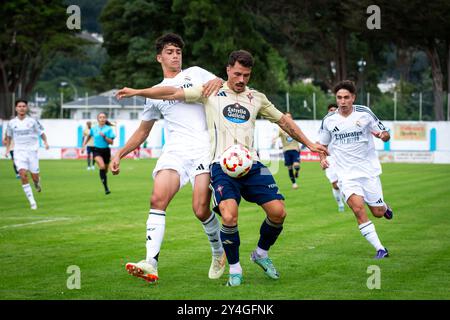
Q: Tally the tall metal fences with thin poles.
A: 1